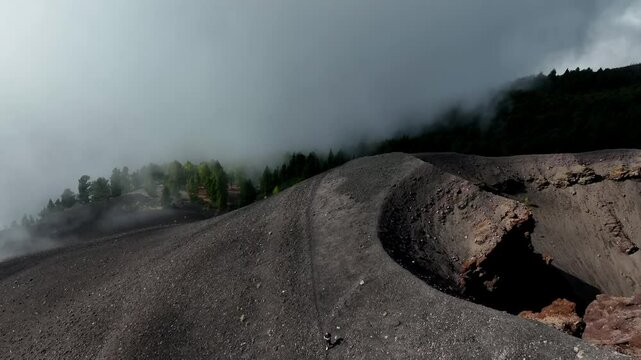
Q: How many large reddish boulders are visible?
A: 2